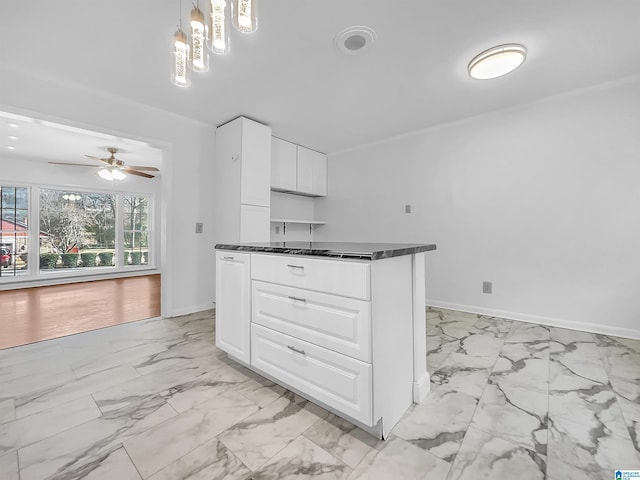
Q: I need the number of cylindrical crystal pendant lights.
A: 4